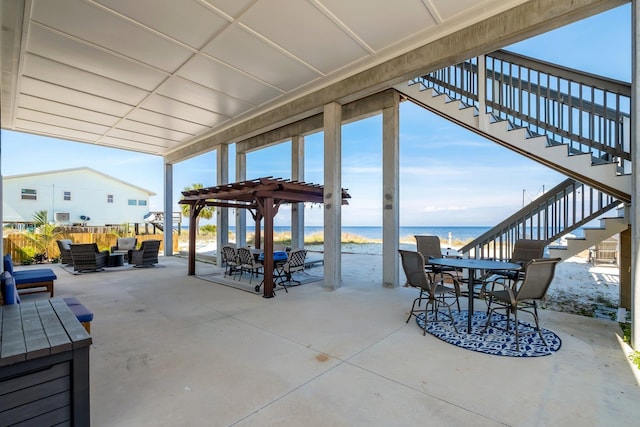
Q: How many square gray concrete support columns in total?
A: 6